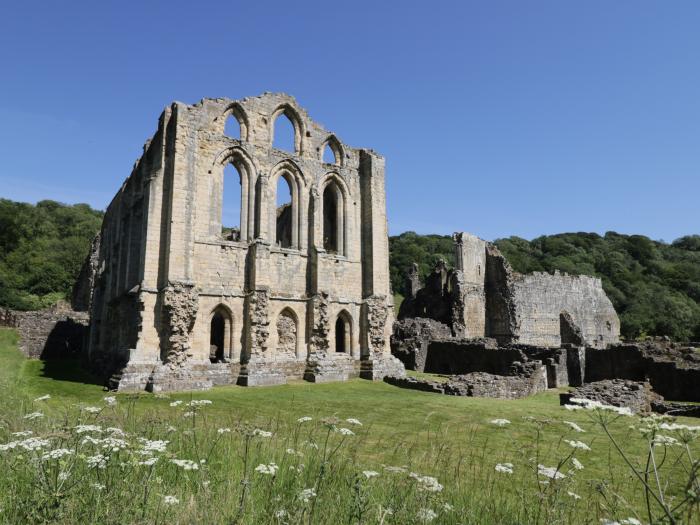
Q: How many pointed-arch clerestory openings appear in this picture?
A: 3